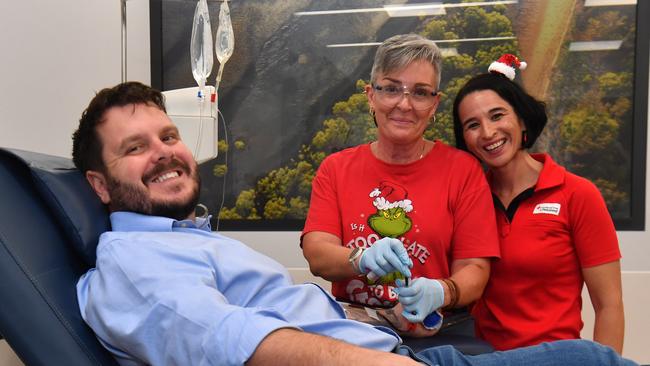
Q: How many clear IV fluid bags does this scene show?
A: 2